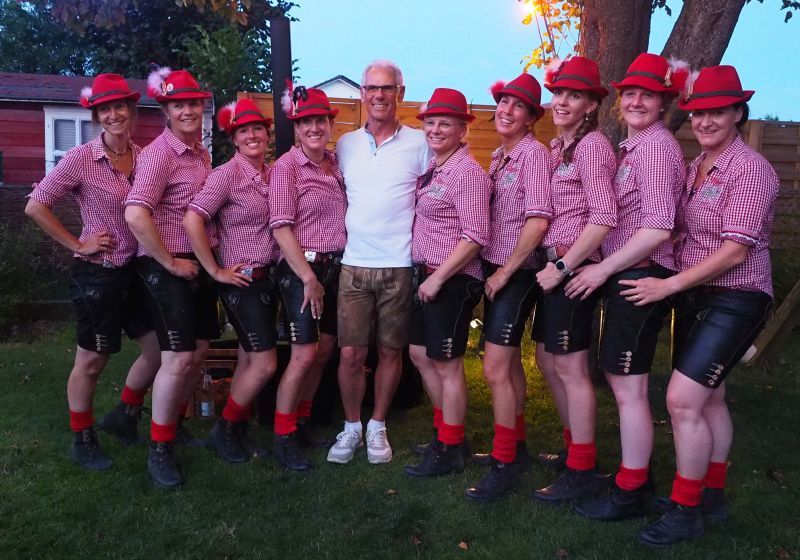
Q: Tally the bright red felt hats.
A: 9